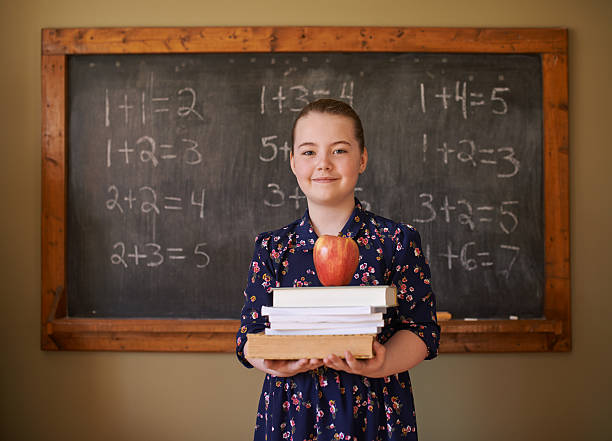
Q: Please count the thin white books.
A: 4